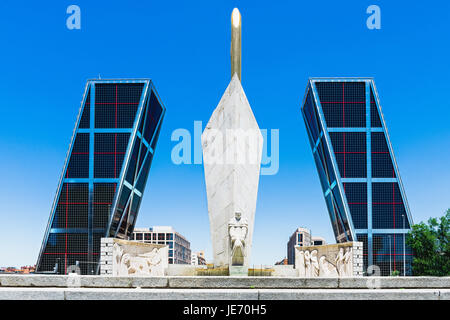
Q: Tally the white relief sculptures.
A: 2